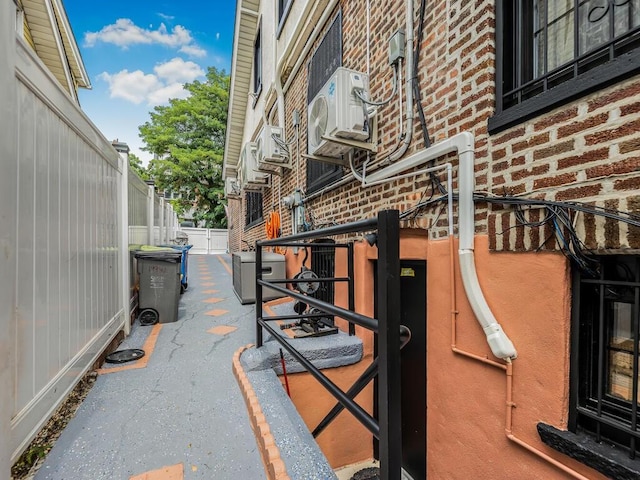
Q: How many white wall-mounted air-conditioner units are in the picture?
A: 4